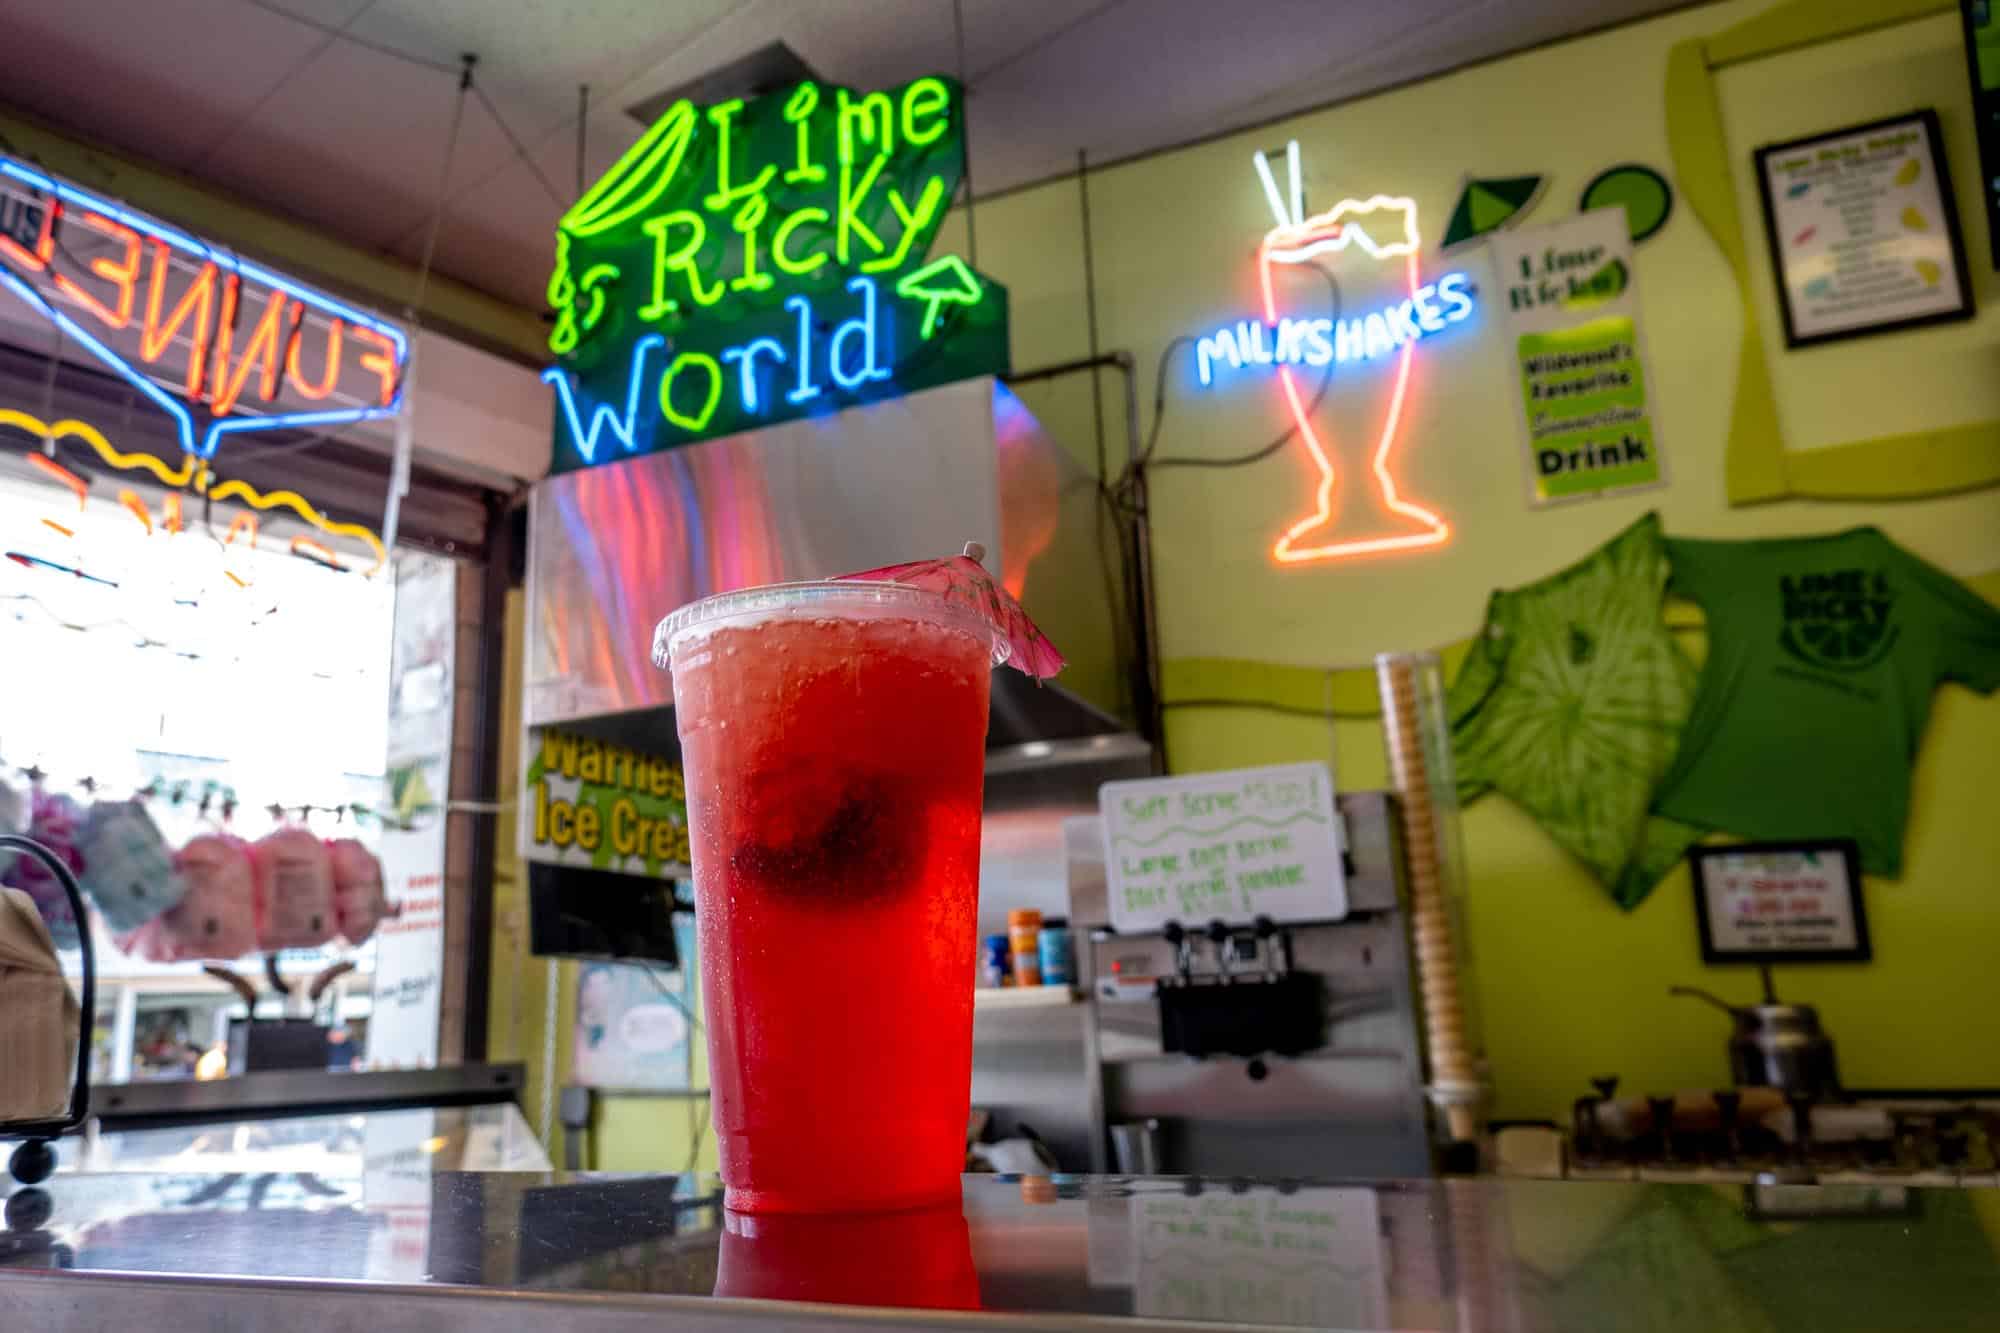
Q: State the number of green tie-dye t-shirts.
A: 1